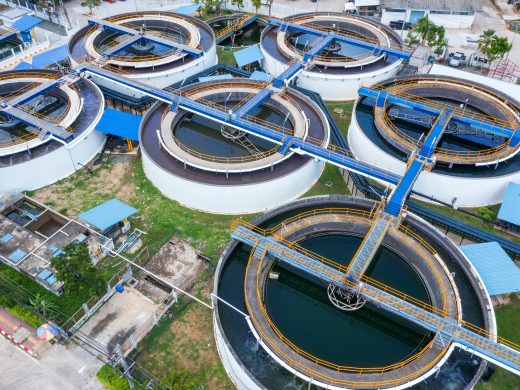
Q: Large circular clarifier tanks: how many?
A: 6